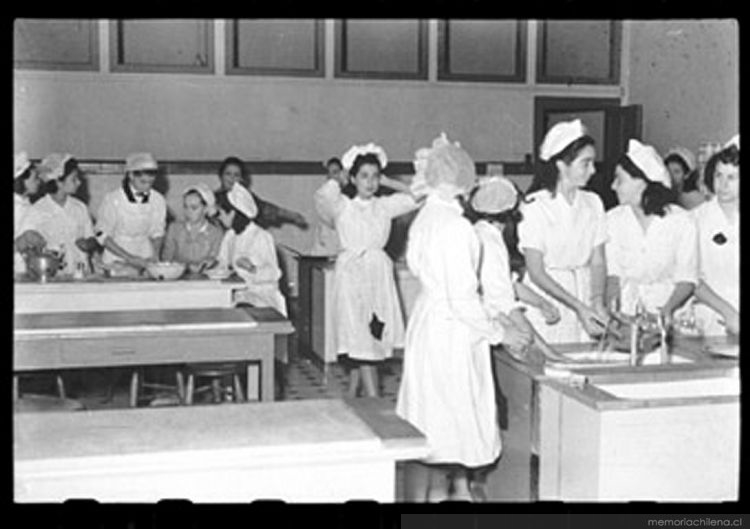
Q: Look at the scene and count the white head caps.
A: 12